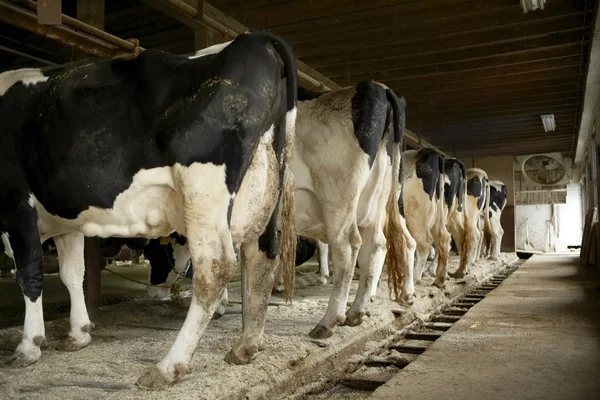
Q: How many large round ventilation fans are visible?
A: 1